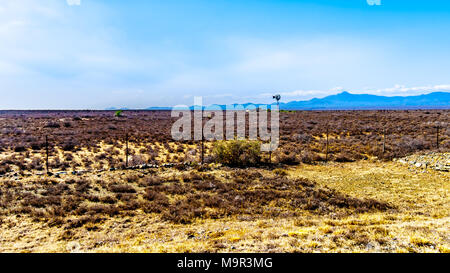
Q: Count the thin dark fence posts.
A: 7